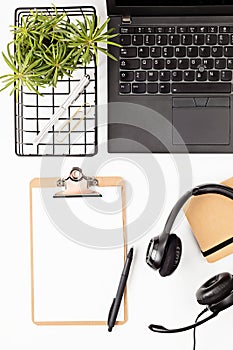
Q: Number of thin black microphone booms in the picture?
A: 1